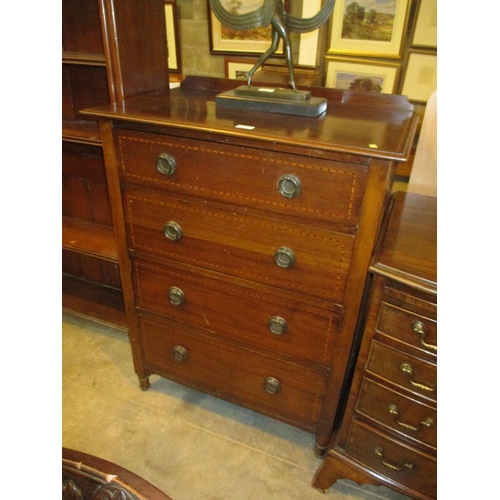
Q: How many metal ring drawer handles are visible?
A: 8